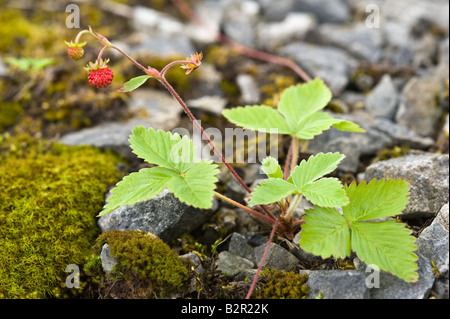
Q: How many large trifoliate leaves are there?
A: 4